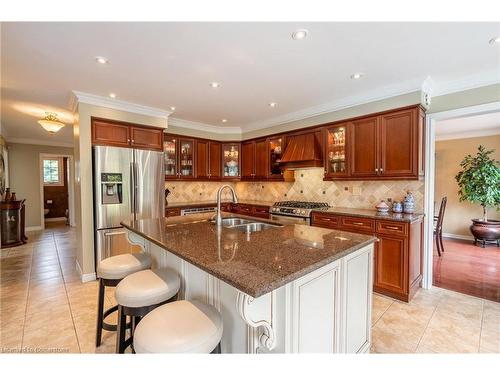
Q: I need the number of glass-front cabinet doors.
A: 5